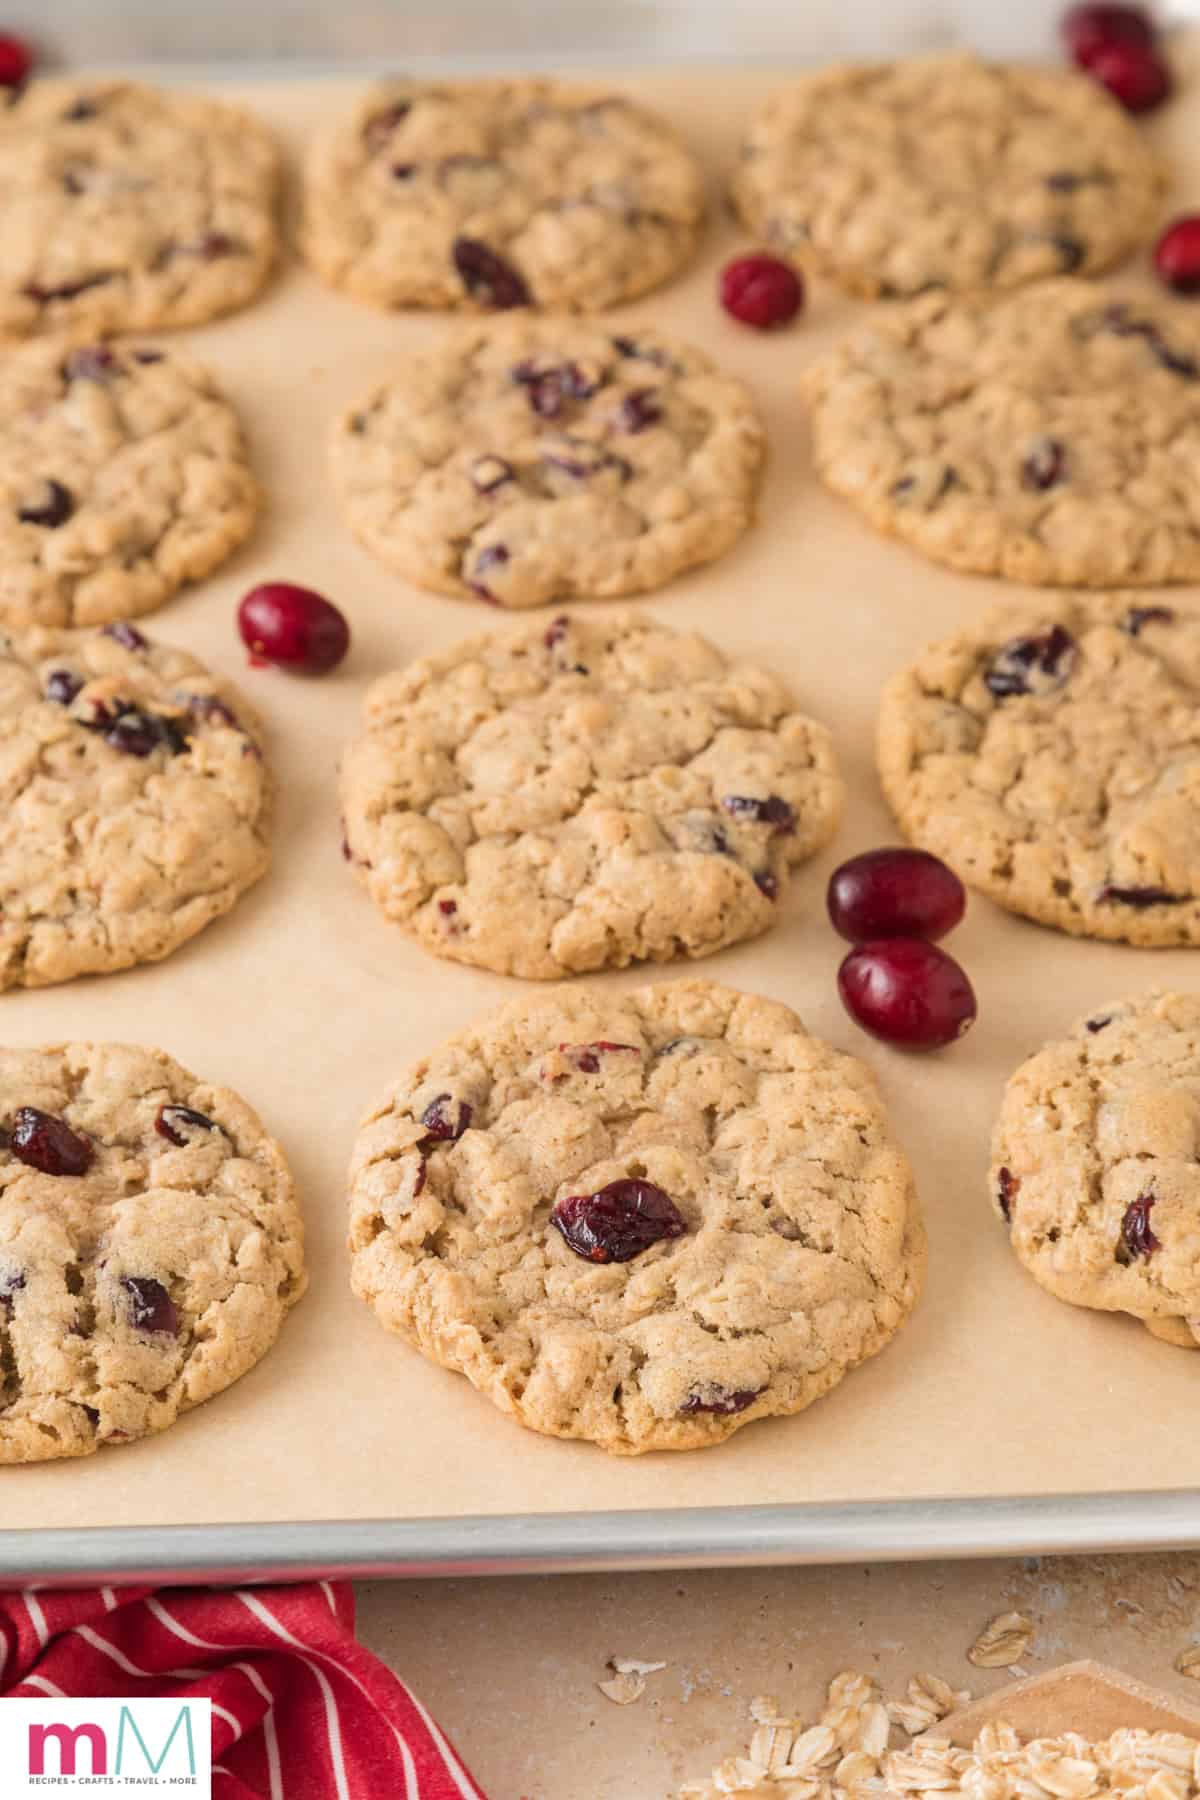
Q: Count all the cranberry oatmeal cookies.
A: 12